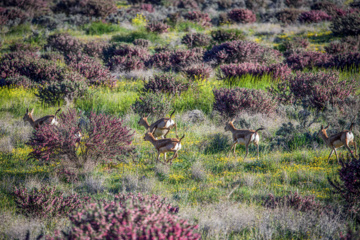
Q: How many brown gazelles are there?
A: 5